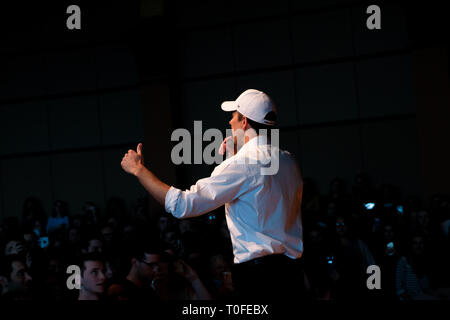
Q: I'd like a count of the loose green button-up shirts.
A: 0